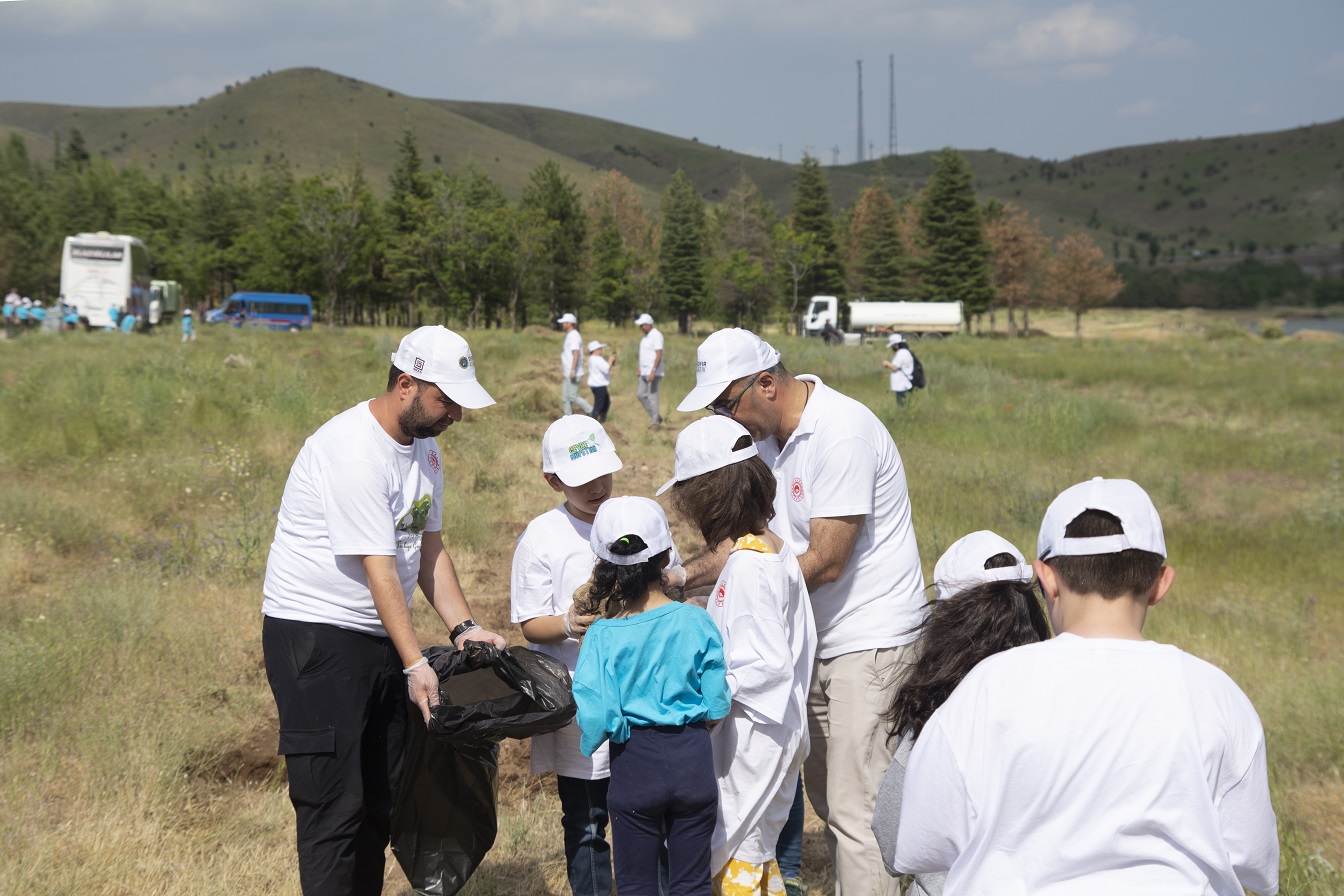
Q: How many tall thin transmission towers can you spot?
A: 2